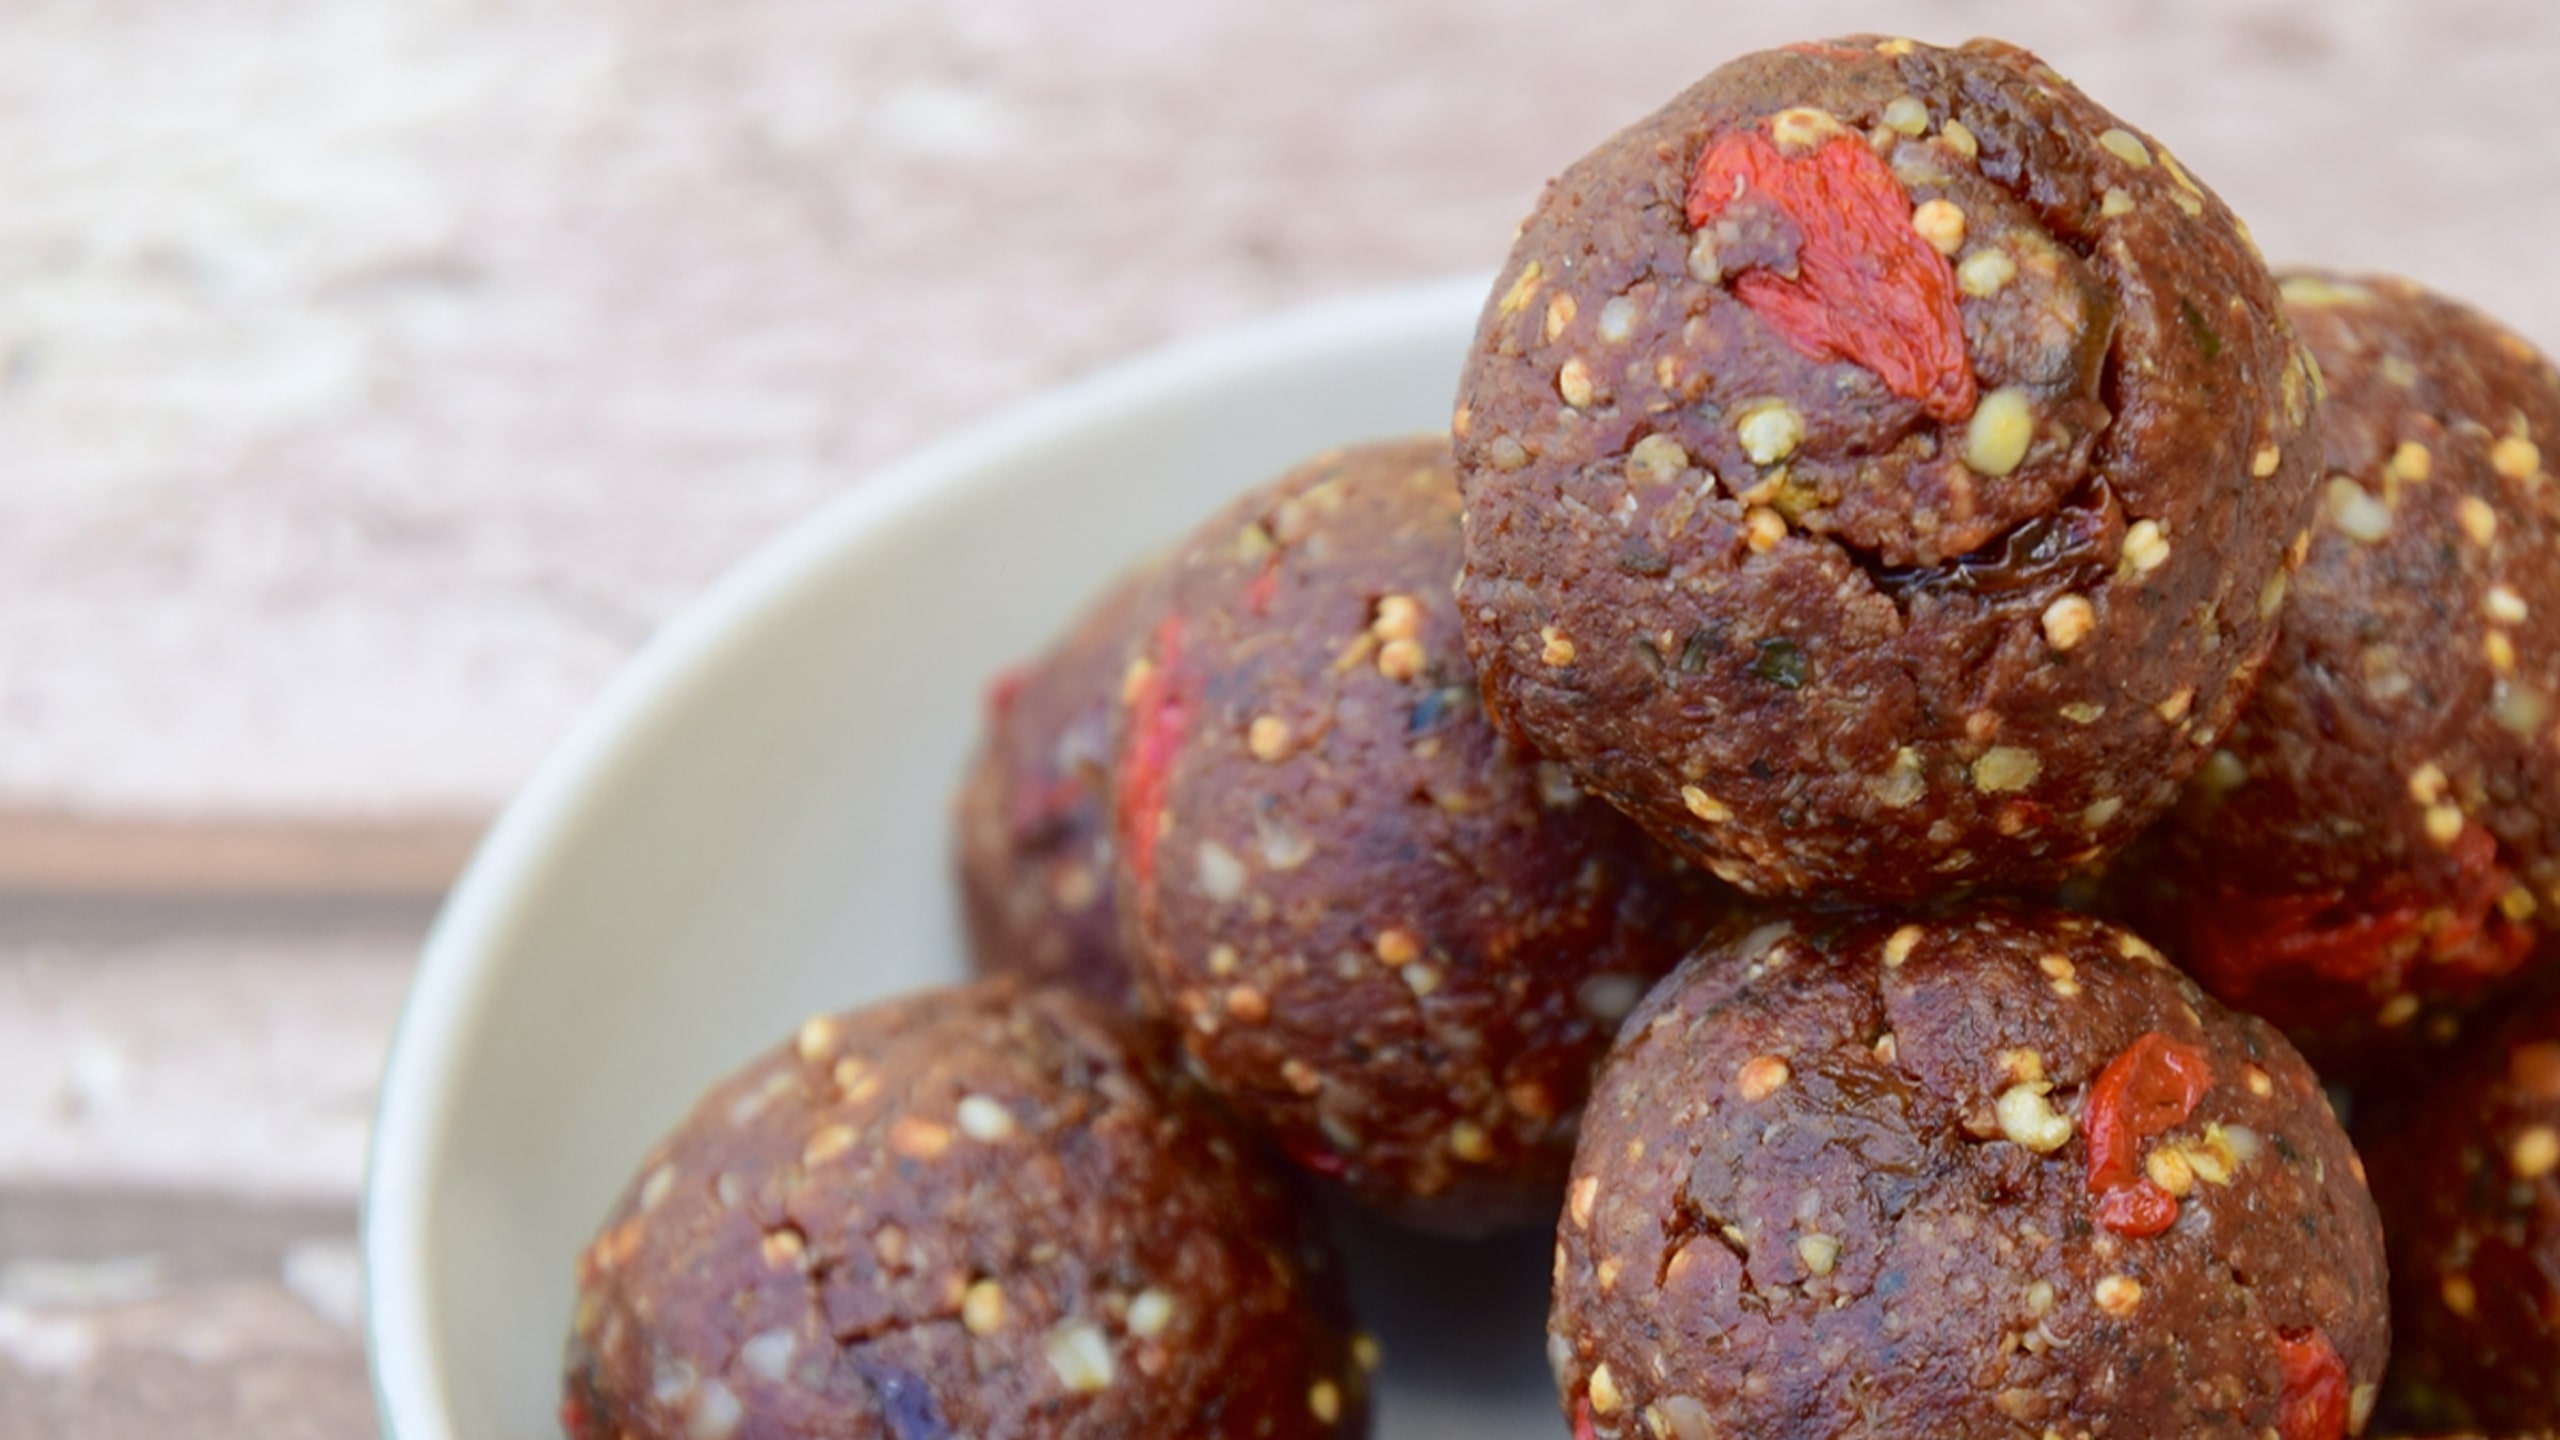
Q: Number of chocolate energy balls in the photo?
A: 7